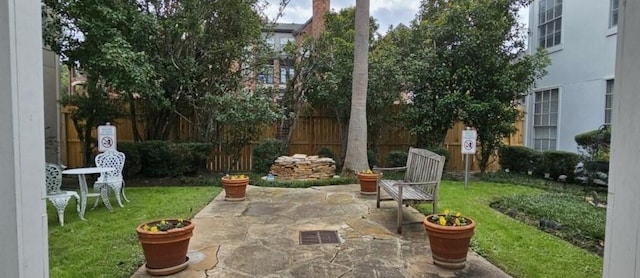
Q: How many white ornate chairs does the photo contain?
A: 2